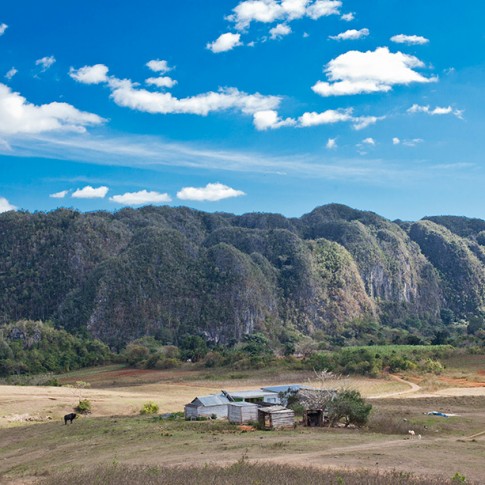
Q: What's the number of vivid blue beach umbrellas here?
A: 0